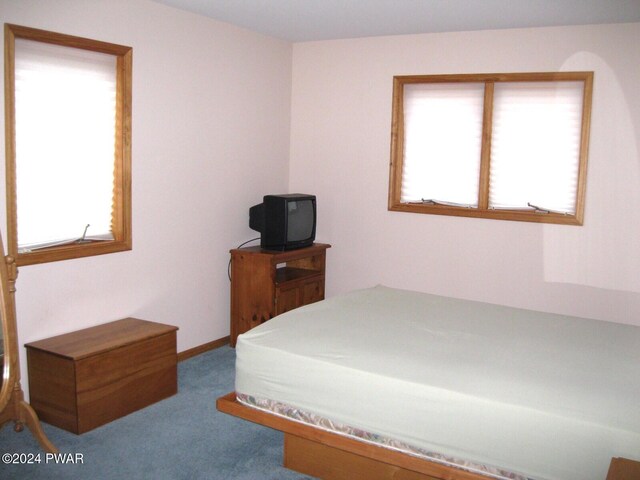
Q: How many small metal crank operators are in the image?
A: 3